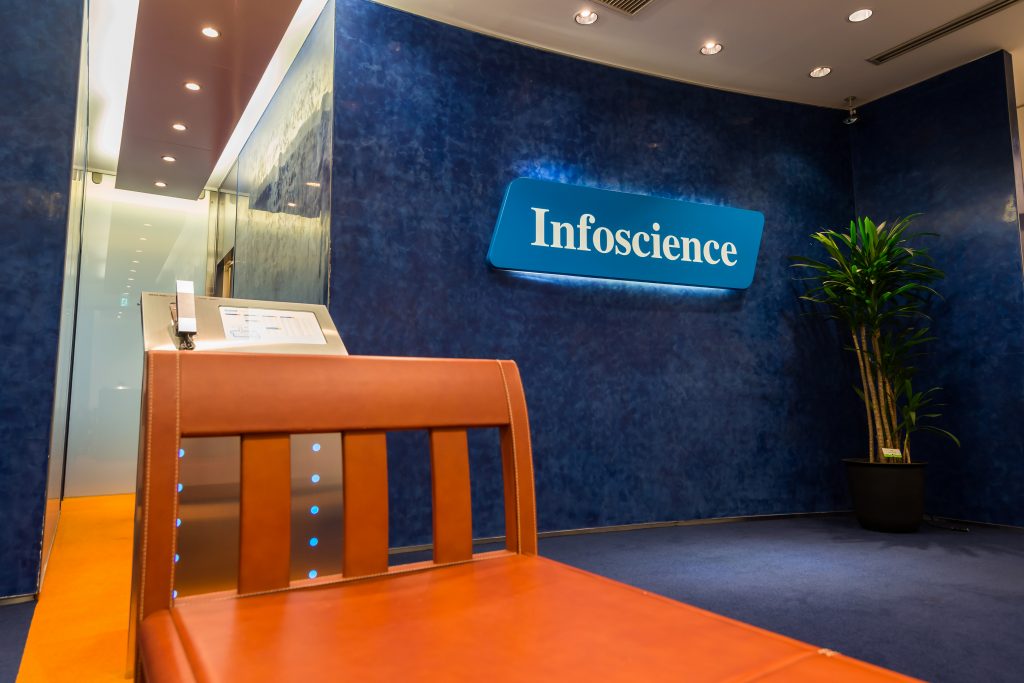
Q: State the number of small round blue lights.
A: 10